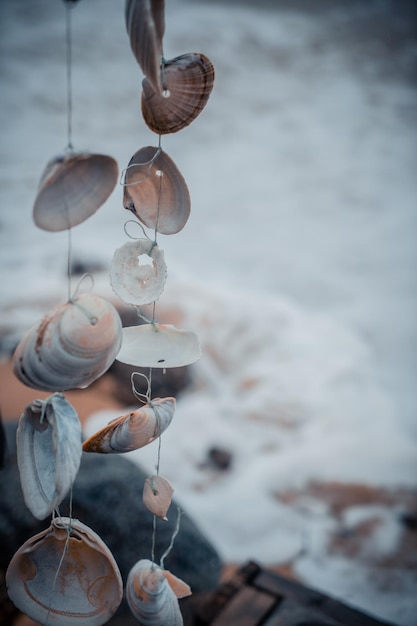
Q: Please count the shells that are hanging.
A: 12